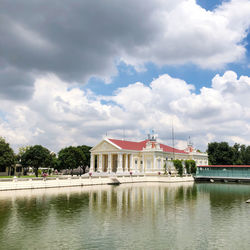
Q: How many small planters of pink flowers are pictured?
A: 4